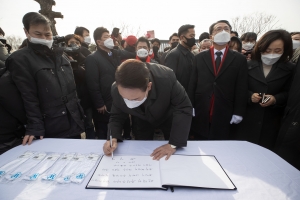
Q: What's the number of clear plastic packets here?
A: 6